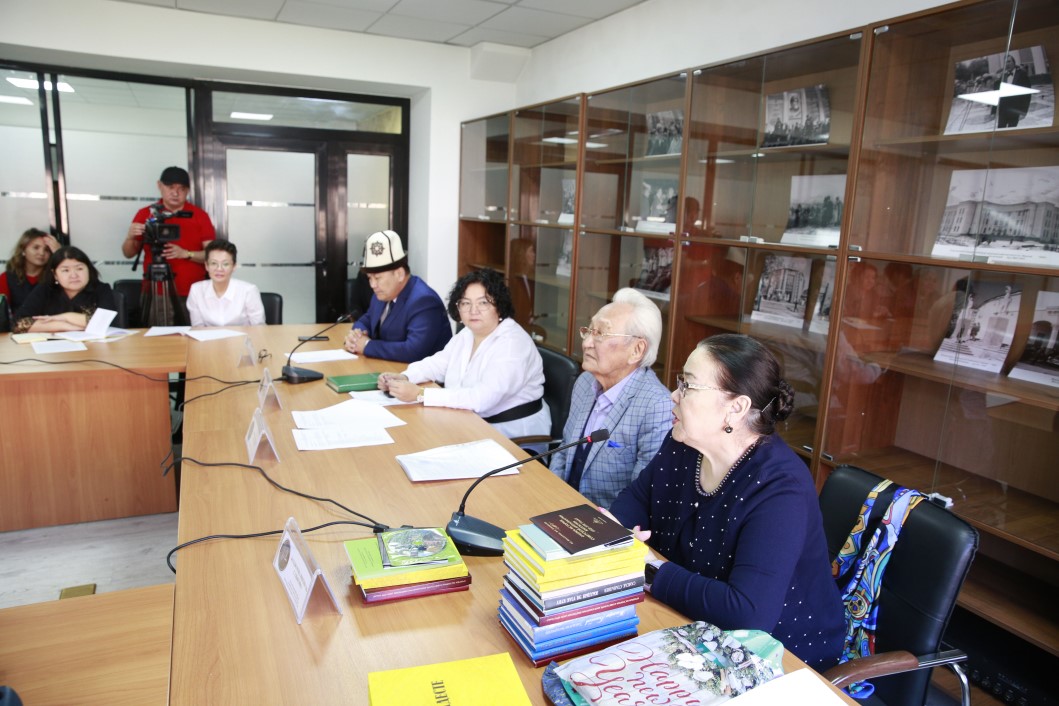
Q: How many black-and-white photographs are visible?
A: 13